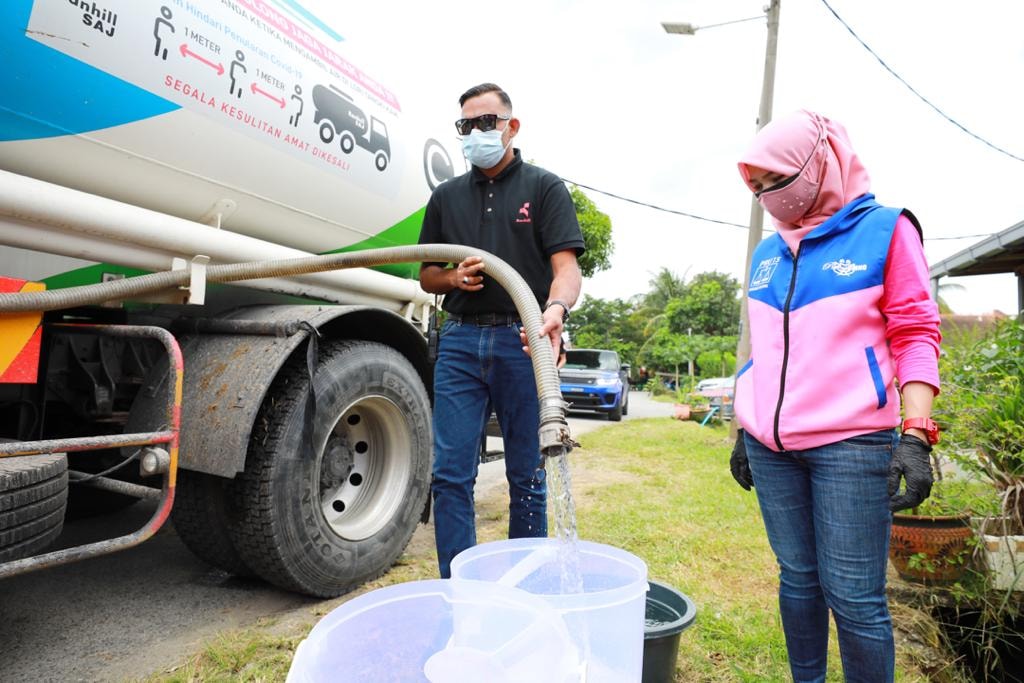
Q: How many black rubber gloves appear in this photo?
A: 2